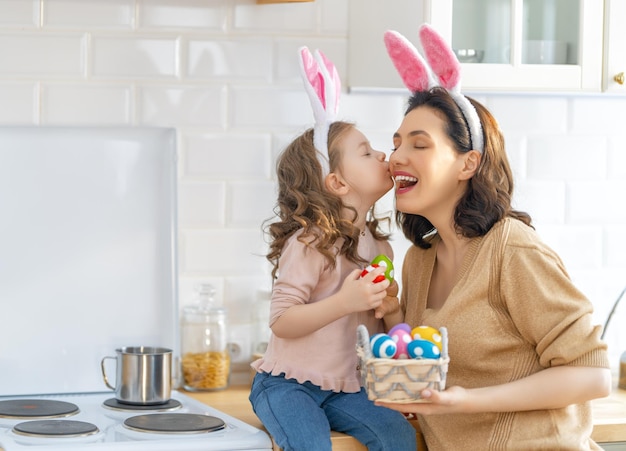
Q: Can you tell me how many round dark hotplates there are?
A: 4